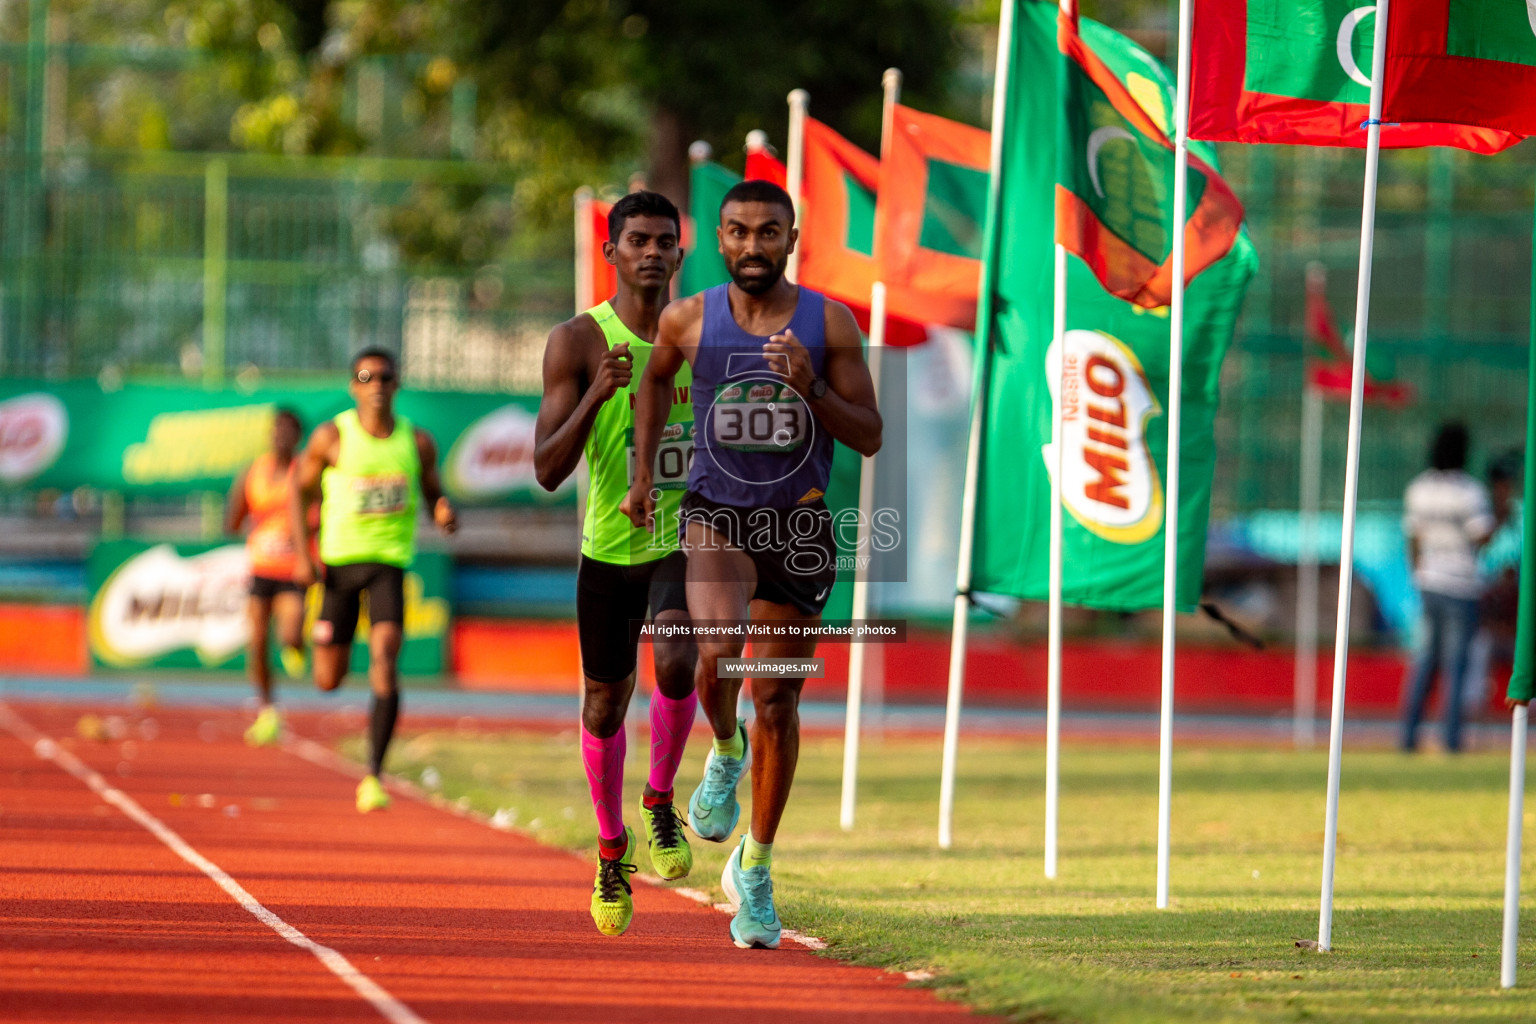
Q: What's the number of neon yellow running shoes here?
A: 5